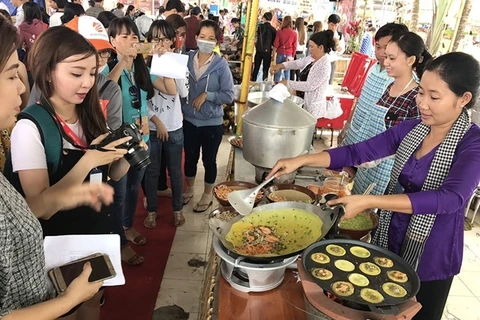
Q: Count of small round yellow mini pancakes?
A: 12